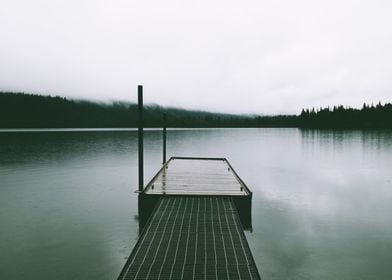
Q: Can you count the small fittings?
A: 4